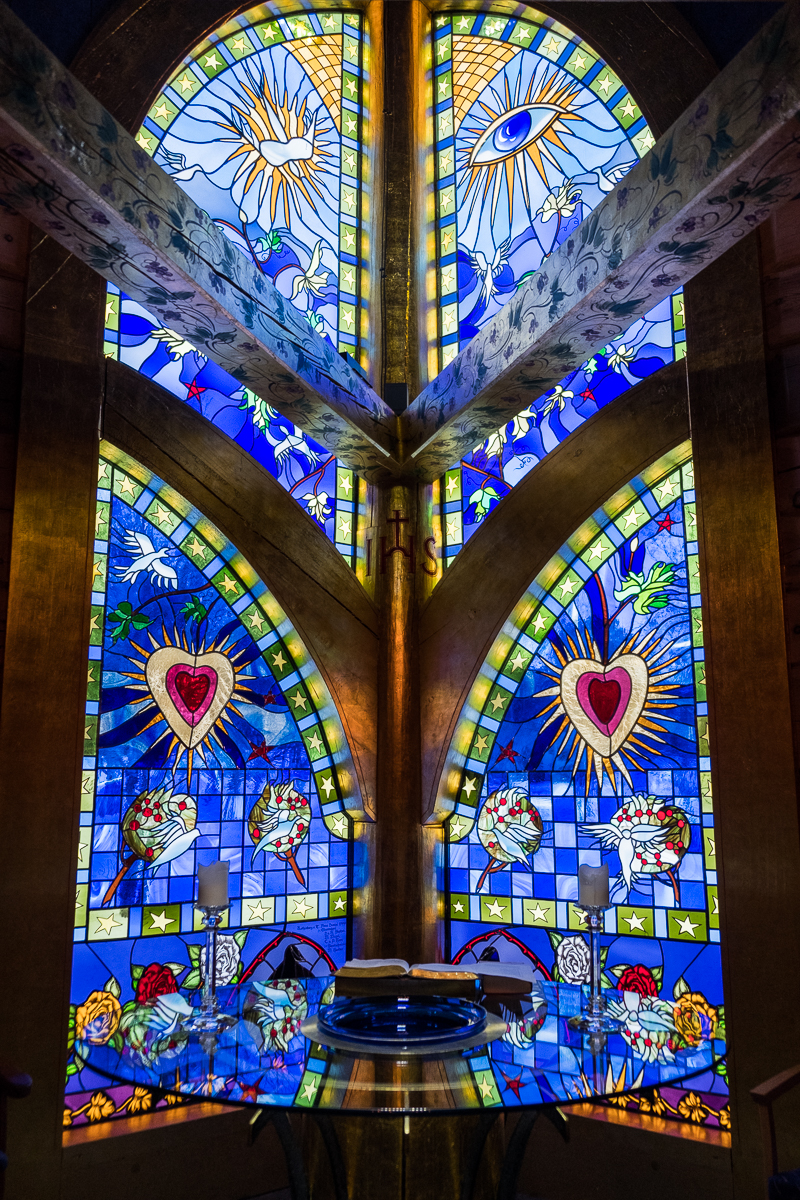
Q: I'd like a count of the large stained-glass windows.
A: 4